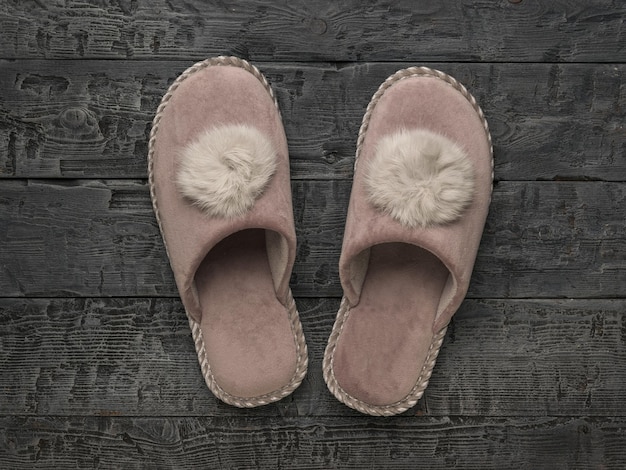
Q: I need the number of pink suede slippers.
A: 2